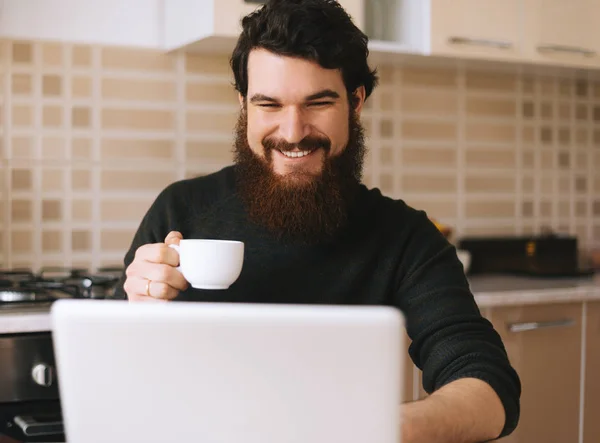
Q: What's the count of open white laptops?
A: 1